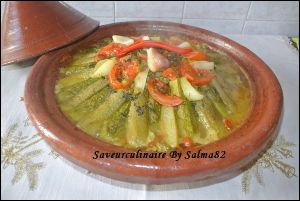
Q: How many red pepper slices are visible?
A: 1